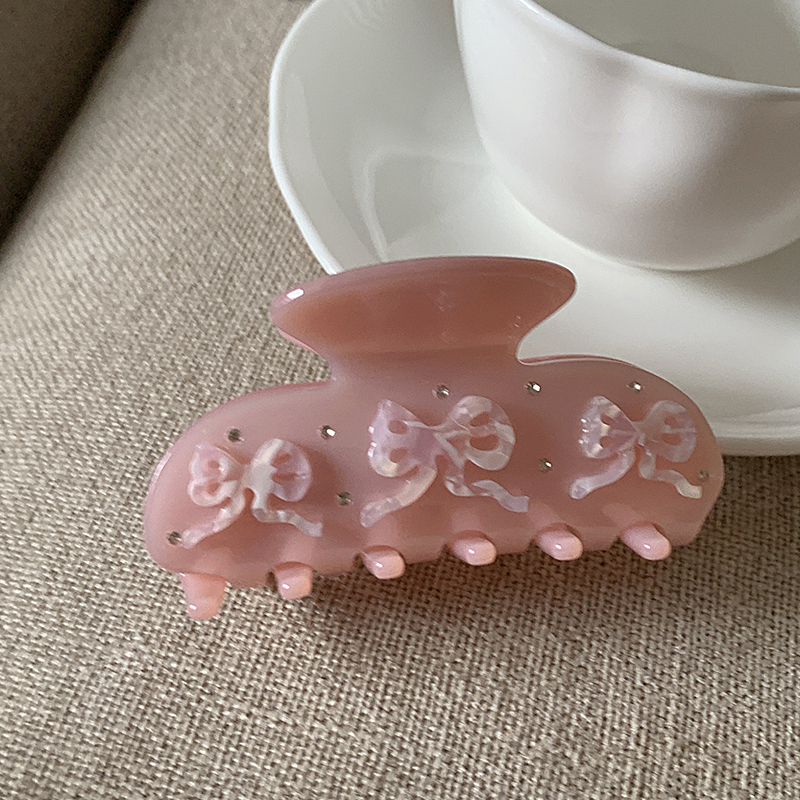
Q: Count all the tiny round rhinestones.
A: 9